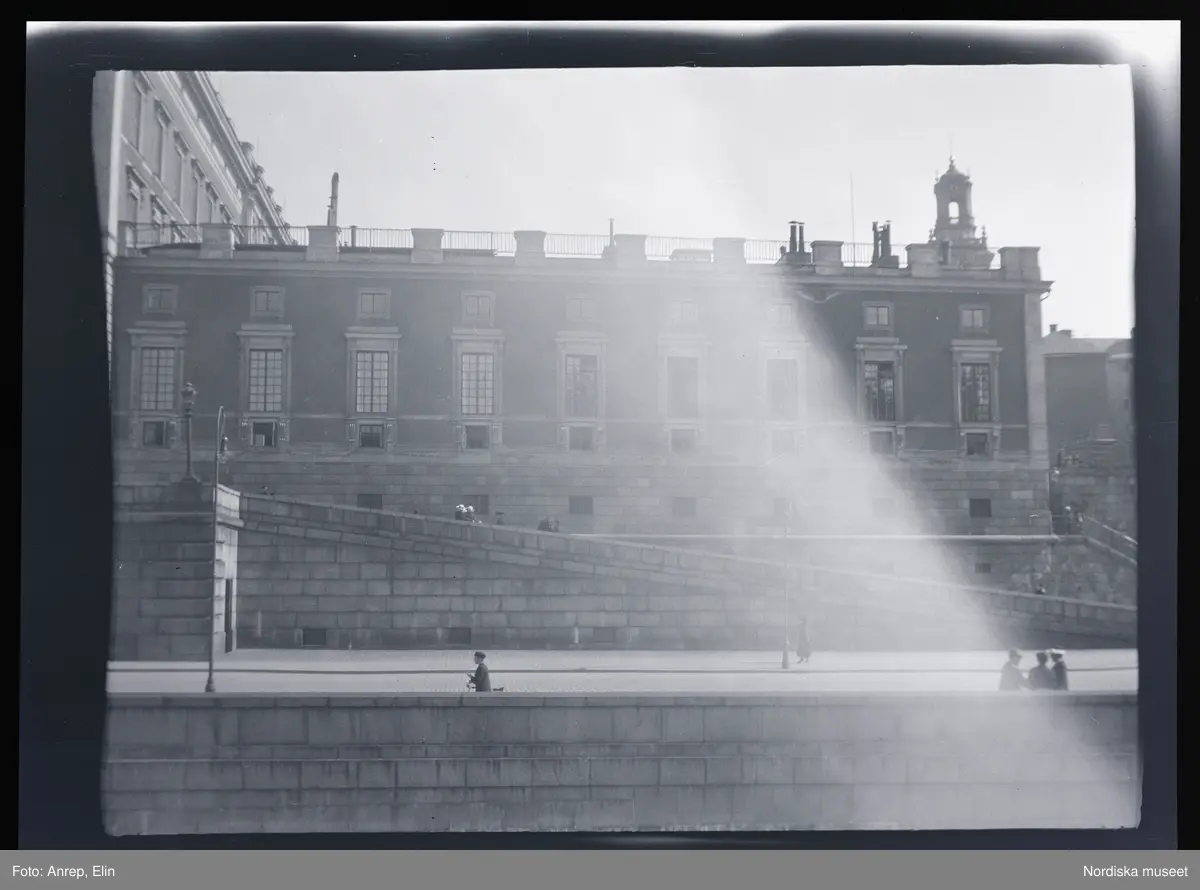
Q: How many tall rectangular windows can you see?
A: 9